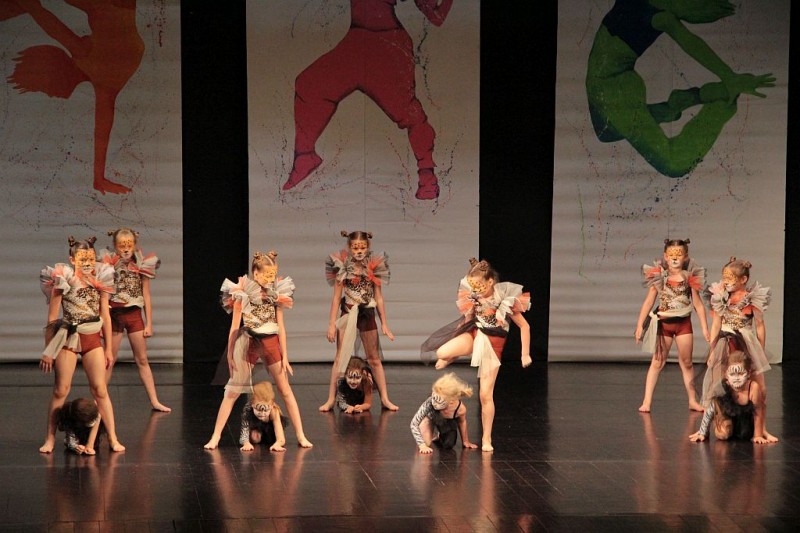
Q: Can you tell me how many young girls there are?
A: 12